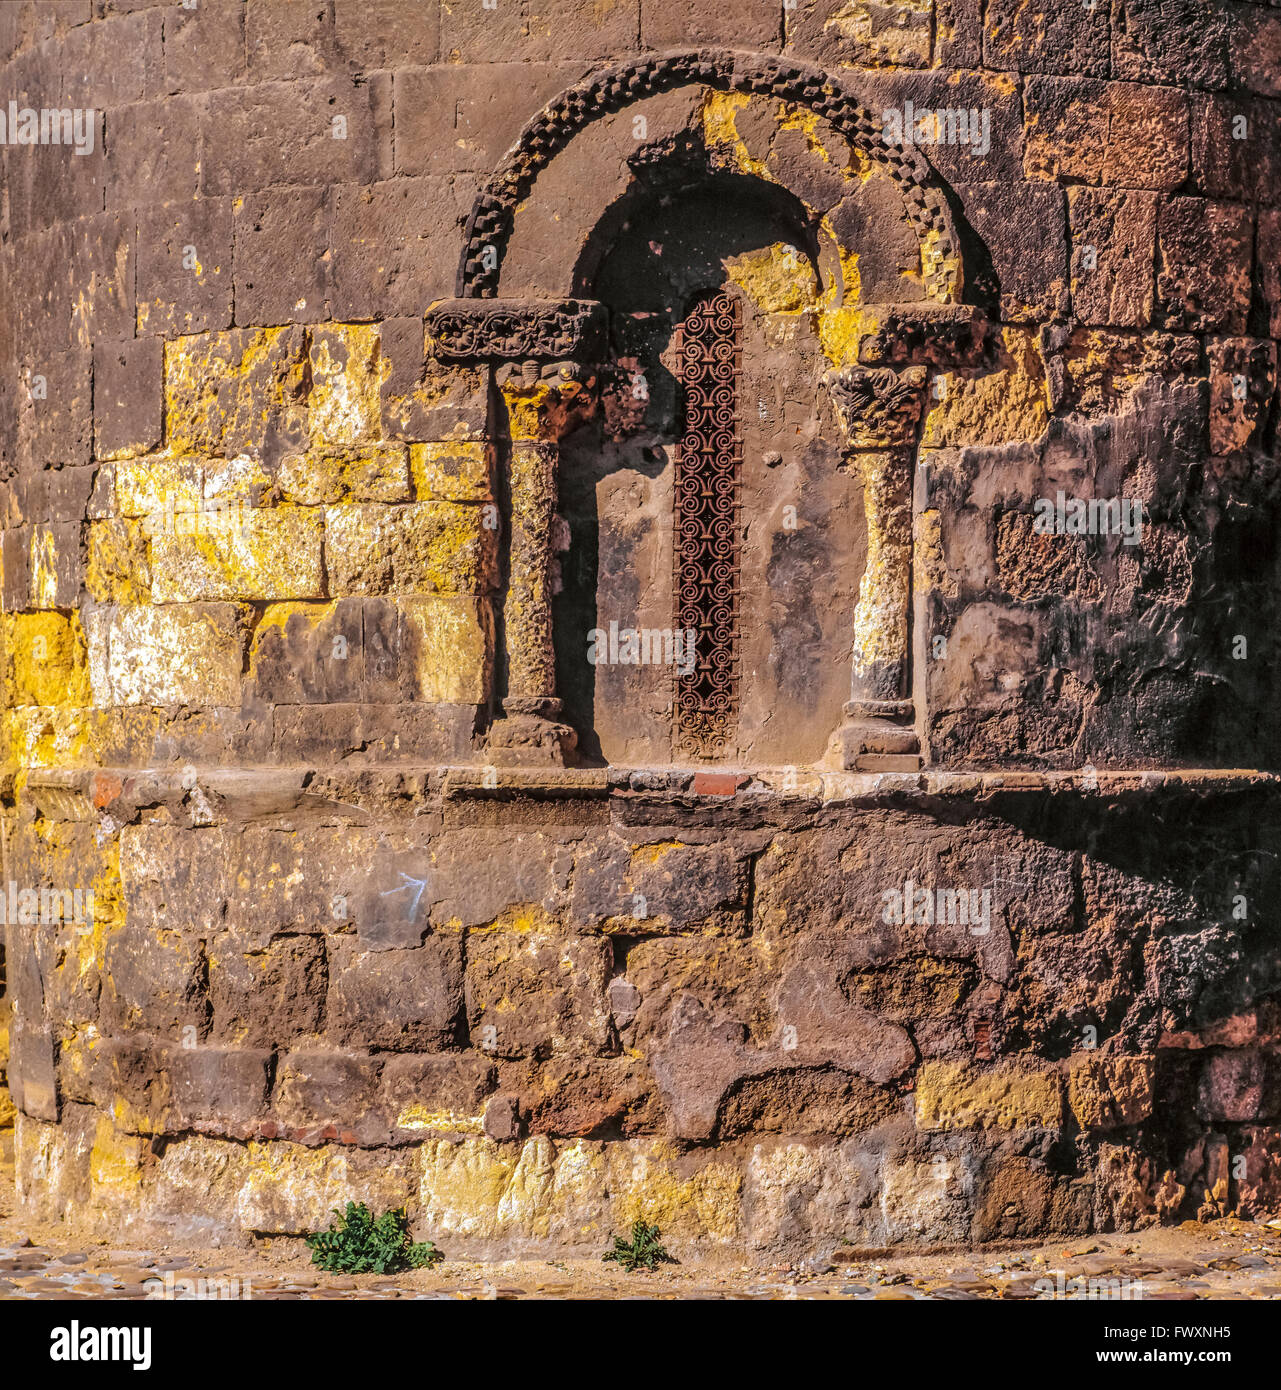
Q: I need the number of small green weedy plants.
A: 2